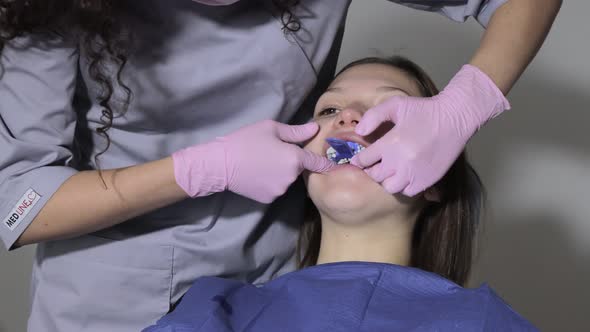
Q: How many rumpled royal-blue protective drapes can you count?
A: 1